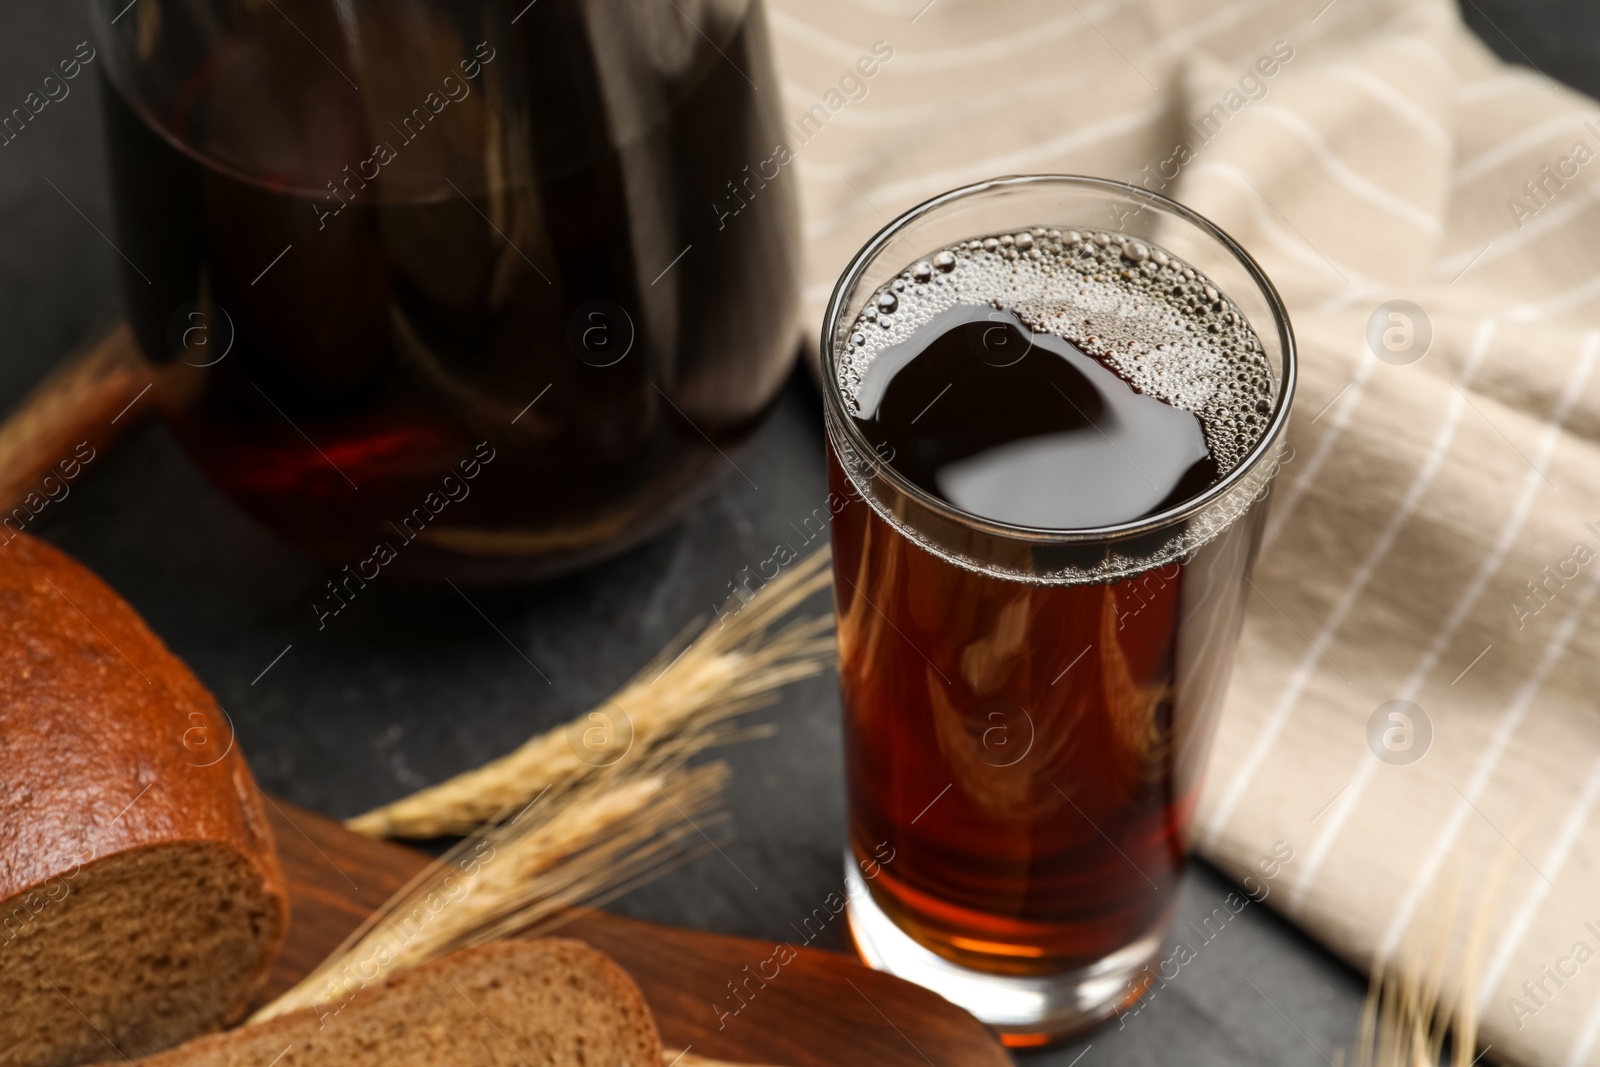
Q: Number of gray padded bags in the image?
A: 0